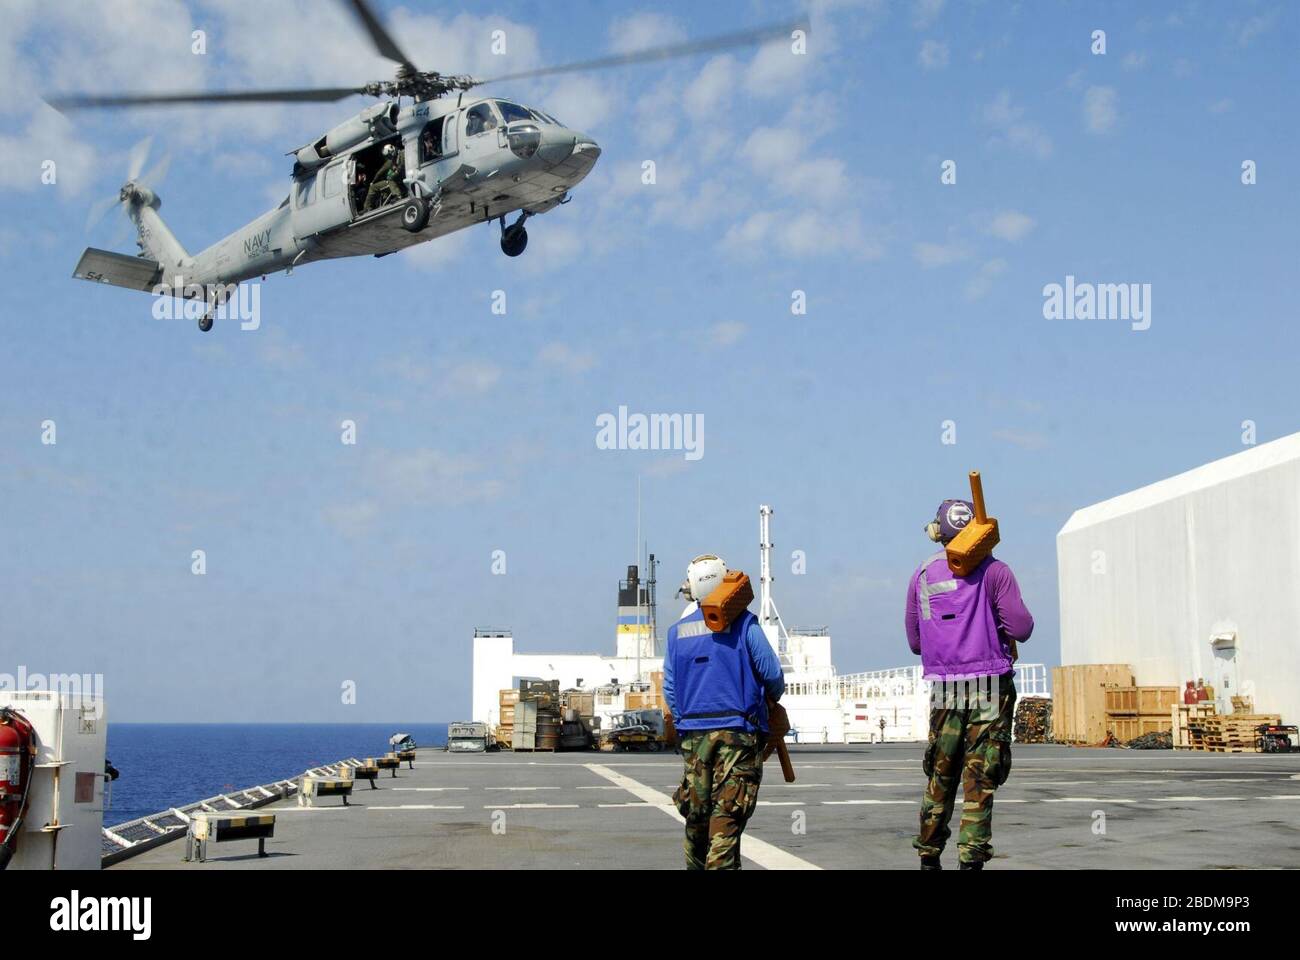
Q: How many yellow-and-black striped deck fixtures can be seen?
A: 5